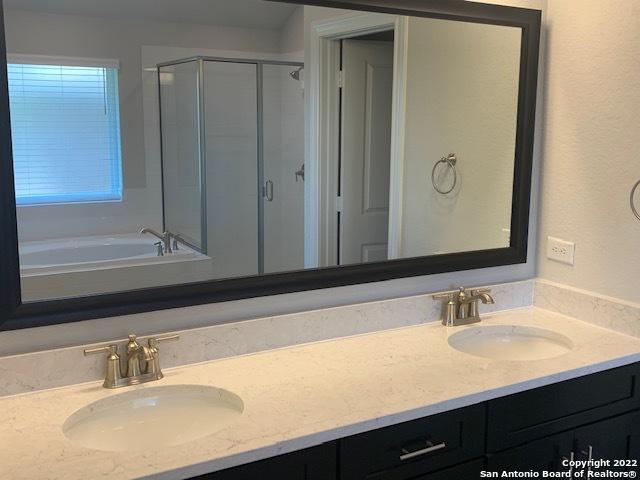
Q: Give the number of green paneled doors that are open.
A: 0